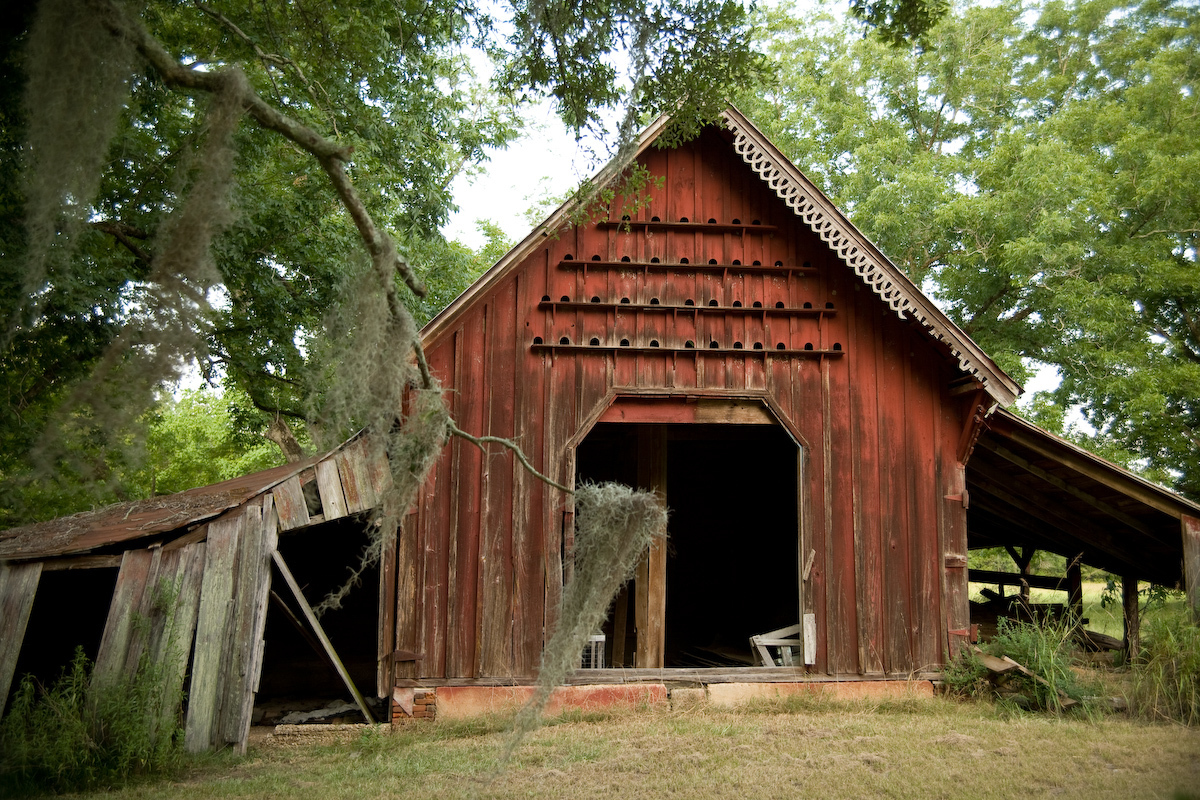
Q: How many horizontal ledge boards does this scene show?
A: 4